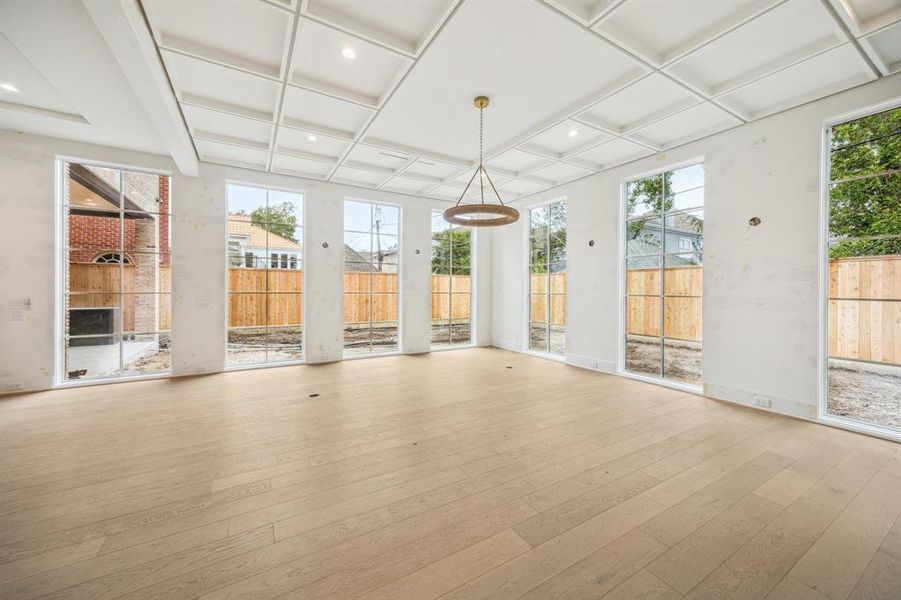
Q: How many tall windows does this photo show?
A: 7